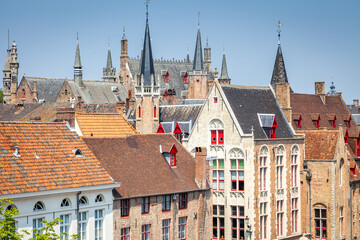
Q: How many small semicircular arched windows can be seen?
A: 5